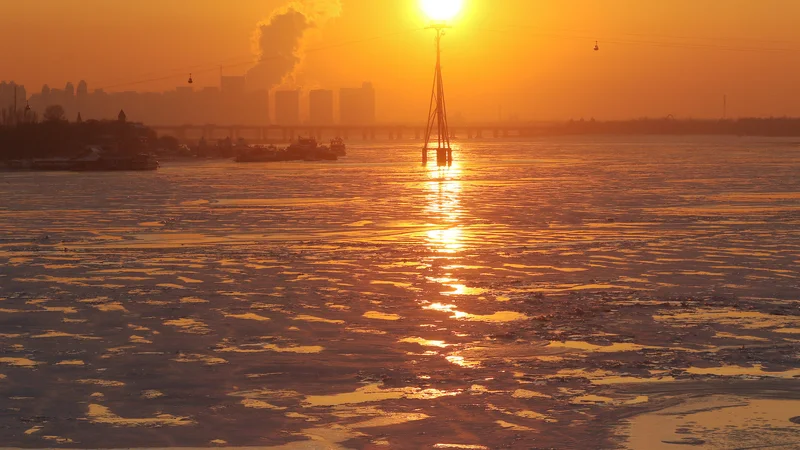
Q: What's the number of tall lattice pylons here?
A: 1